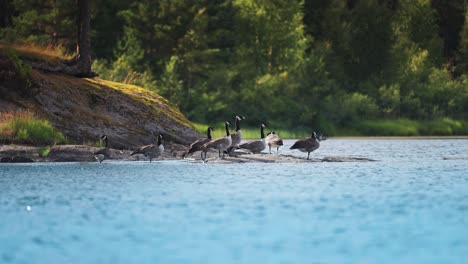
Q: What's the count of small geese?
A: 8